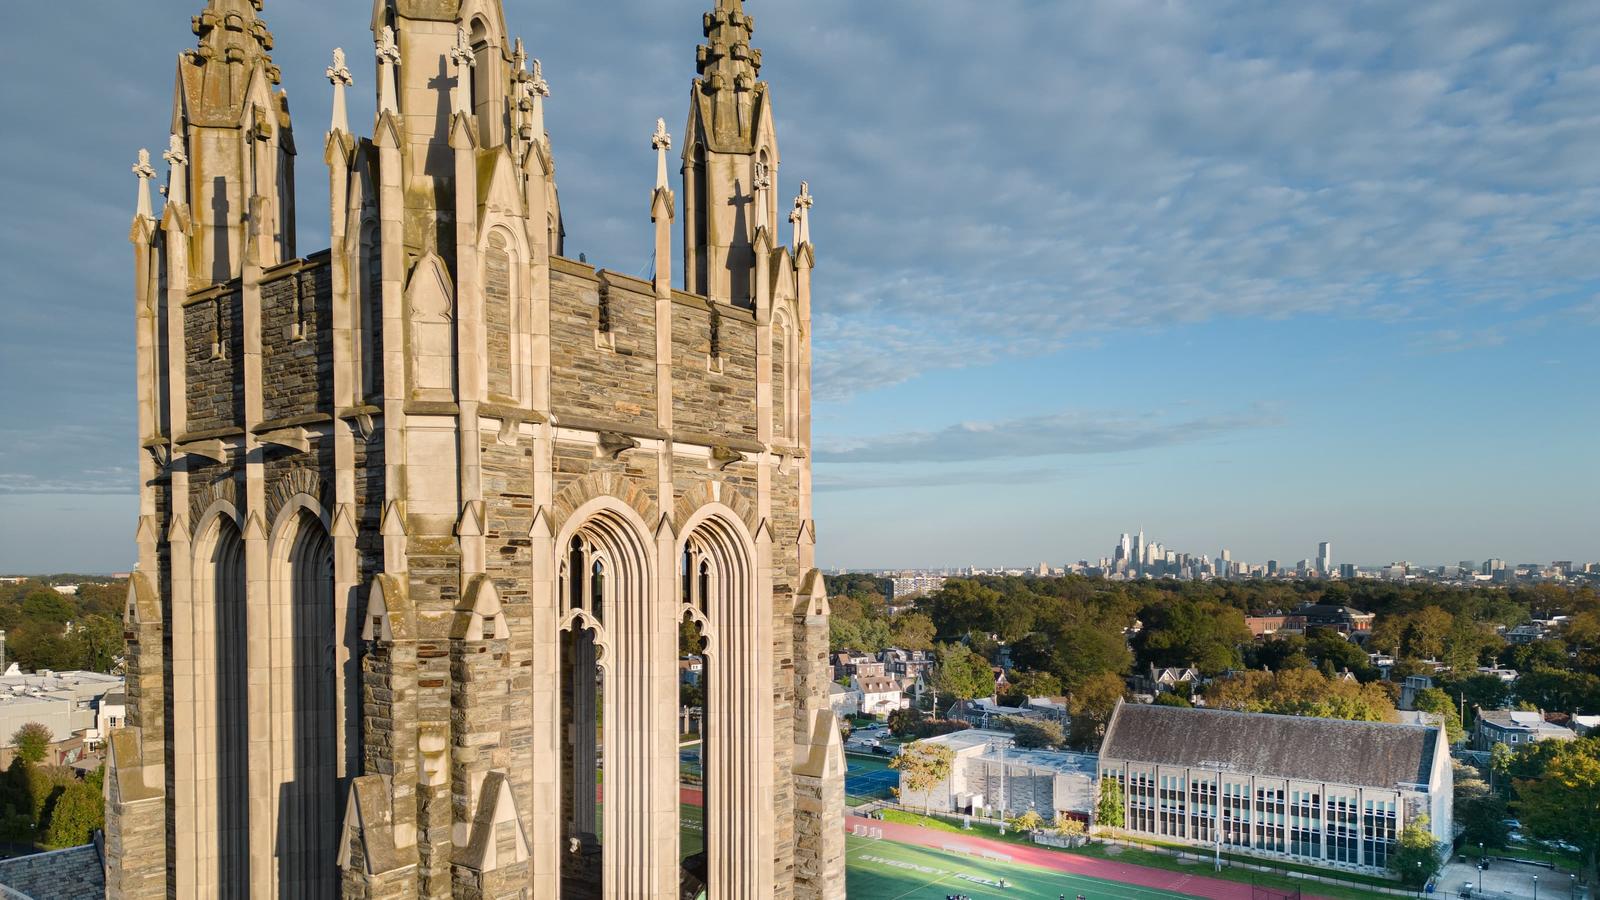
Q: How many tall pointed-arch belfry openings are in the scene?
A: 4